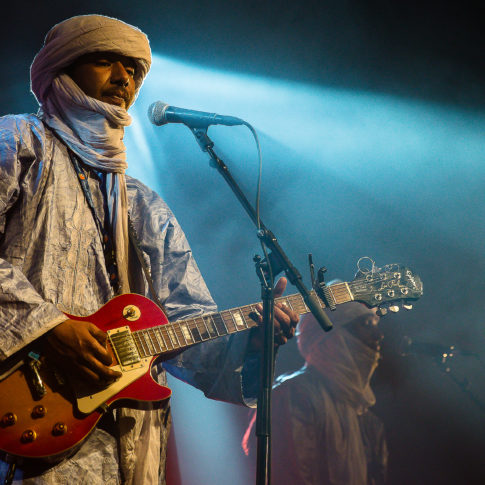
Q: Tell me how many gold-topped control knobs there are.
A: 4